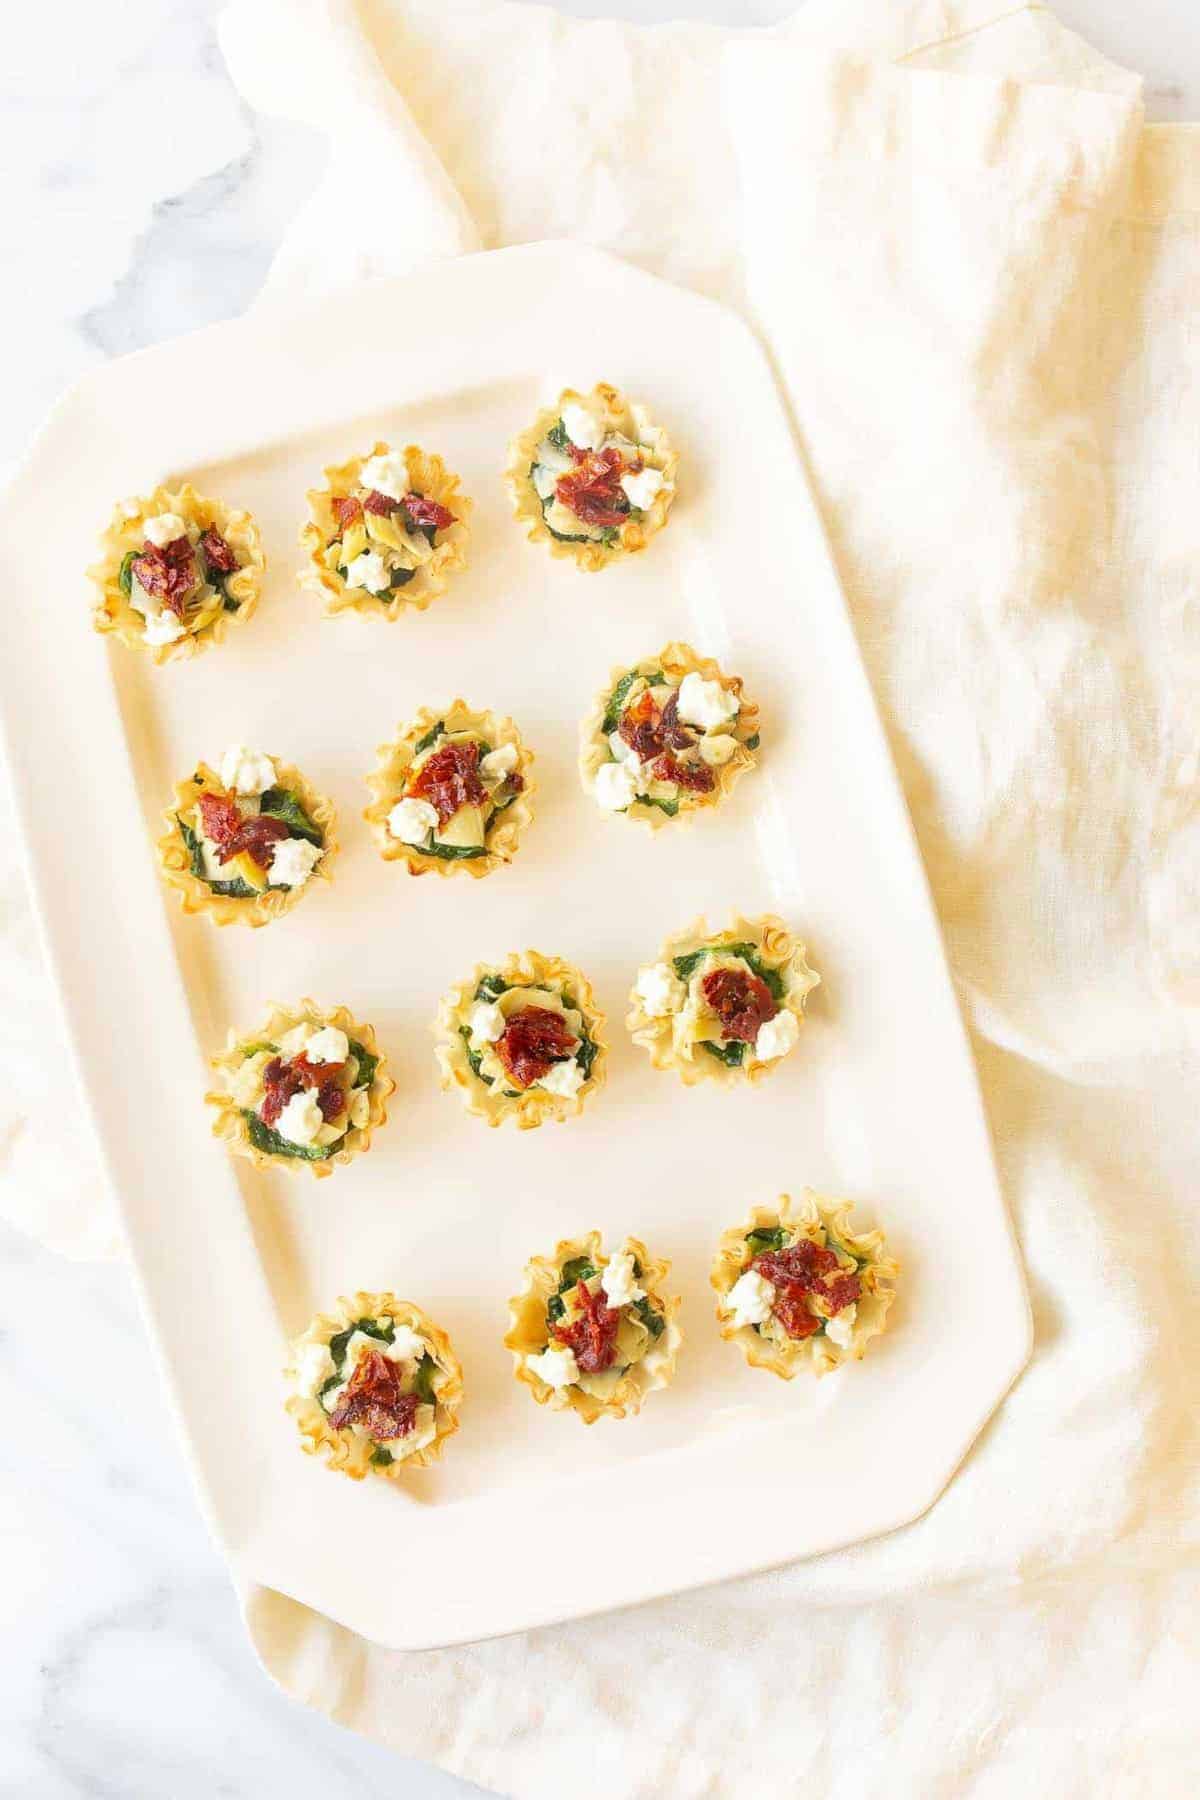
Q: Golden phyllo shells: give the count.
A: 12